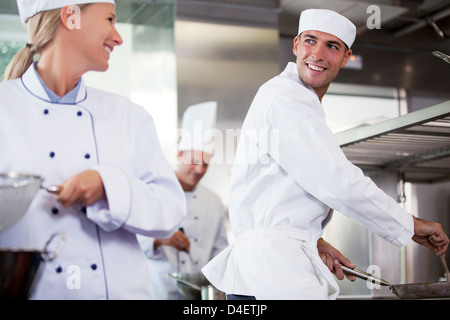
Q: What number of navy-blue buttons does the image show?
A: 8